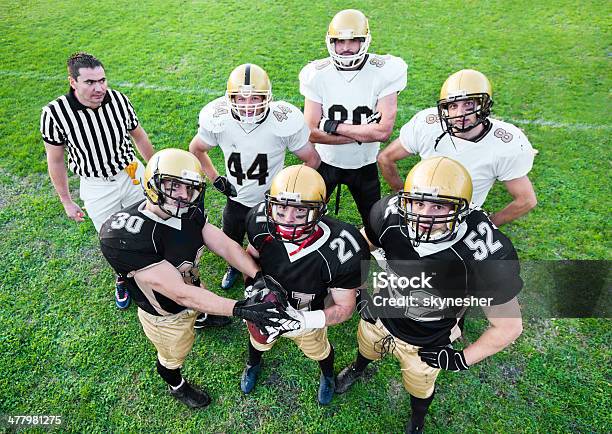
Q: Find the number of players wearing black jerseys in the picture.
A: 3